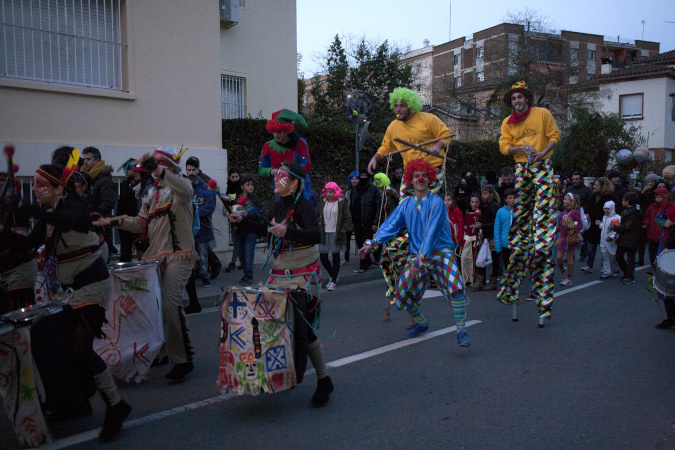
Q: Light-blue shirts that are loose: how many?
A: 1